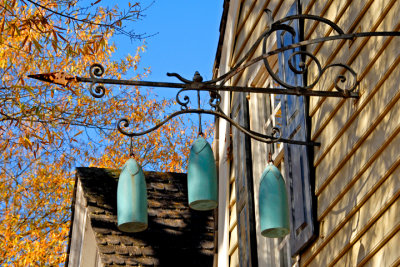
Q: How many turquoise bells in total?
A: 3